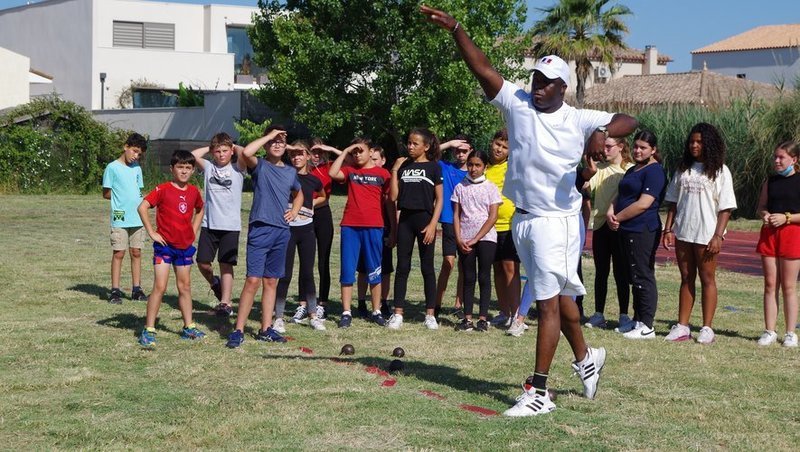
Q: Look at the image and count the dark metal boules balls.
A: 3